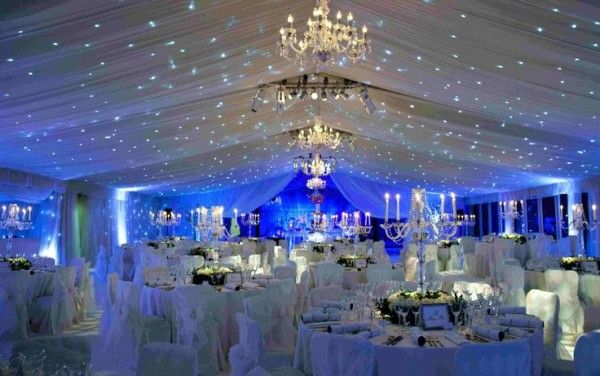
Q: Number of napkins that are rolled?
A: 7